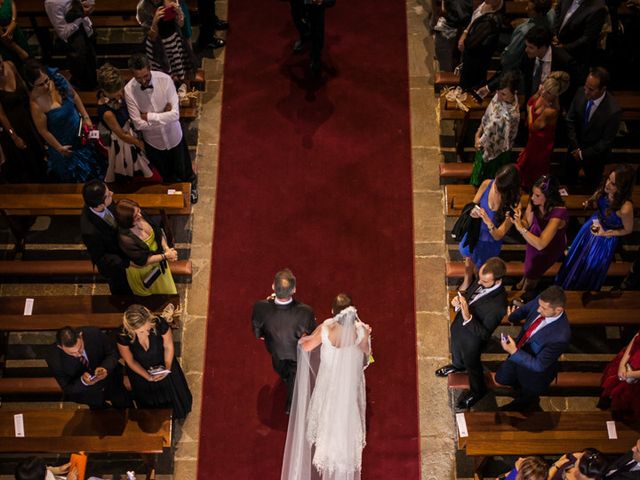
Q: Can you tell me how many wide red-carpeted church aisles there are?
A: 1